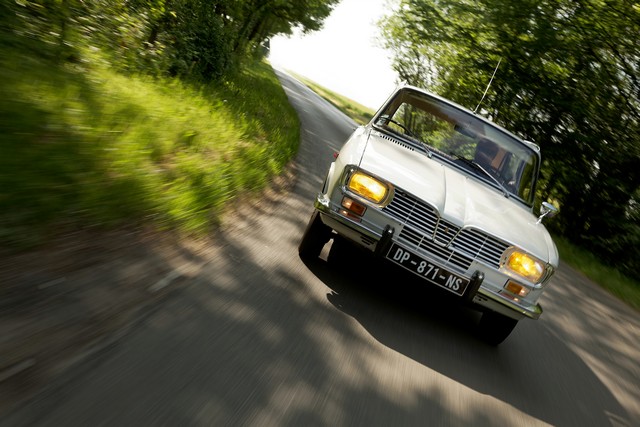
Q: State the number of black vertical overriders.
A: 2